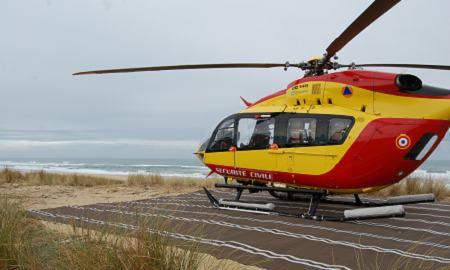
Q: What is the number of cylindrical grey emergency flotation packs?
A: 3